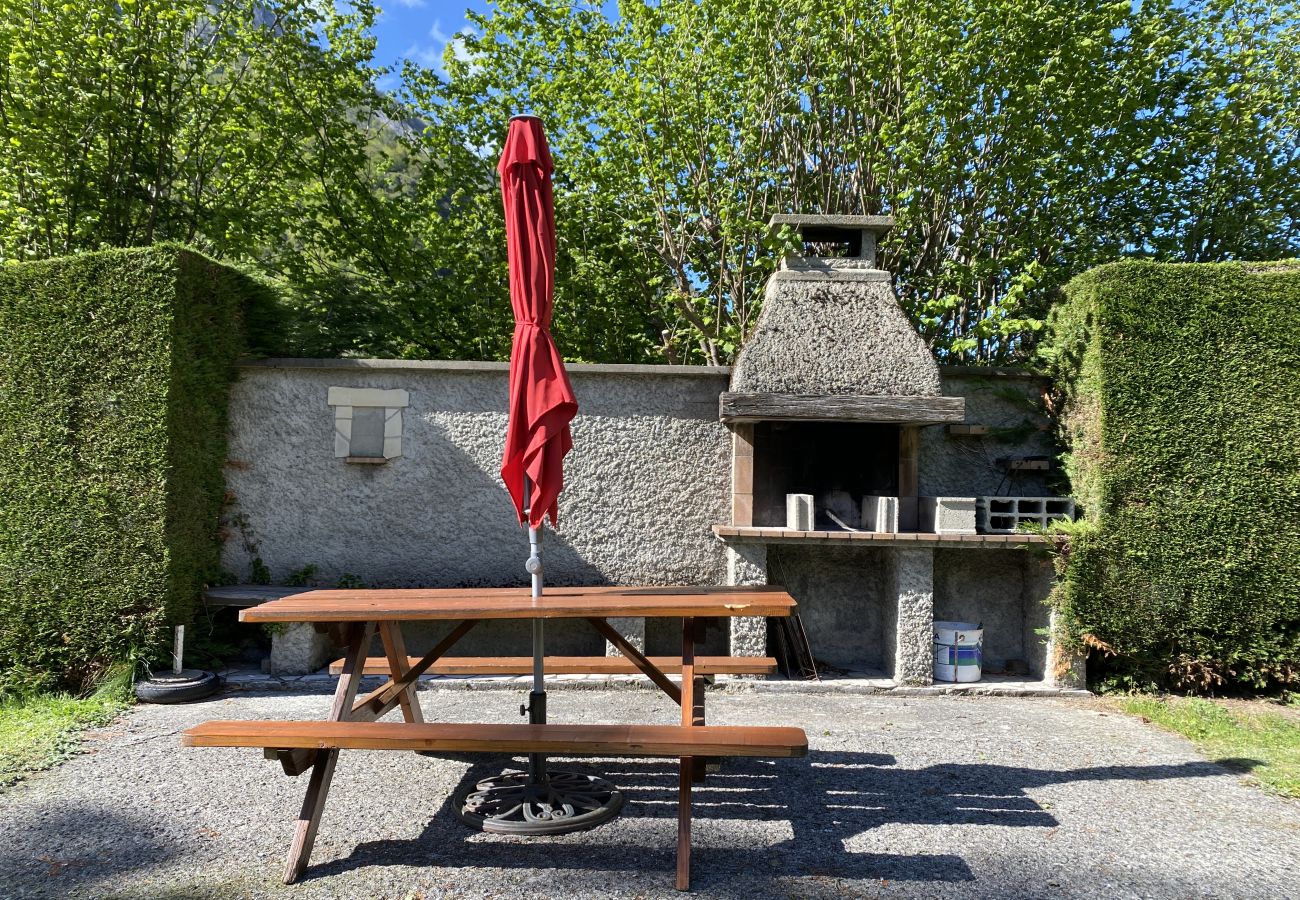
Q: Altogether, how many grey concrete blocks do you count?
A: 4